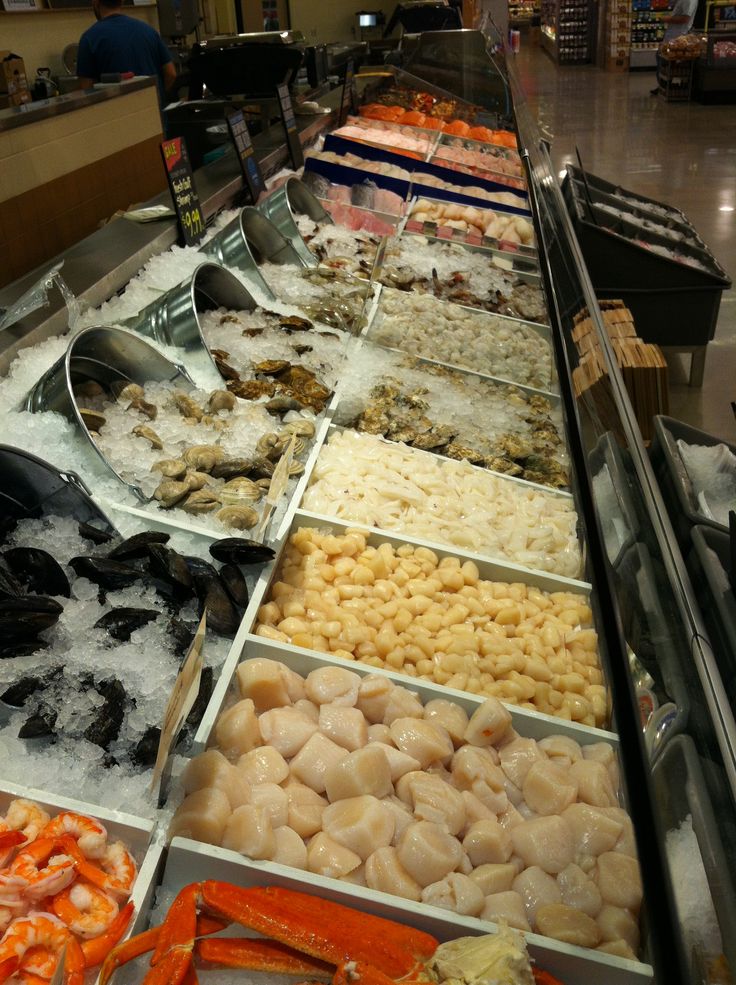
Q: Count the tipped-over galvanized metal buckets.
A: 5